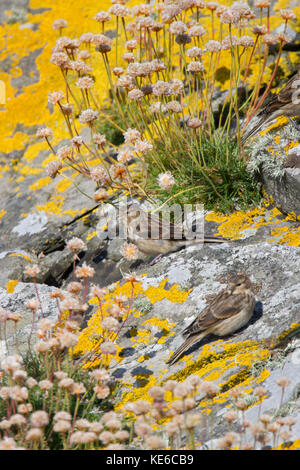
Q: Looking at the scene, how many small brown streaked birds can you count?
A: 3